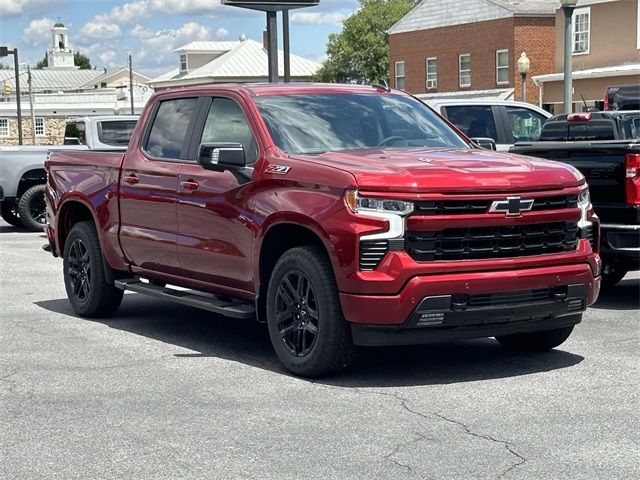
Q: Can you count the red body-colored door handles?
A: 2